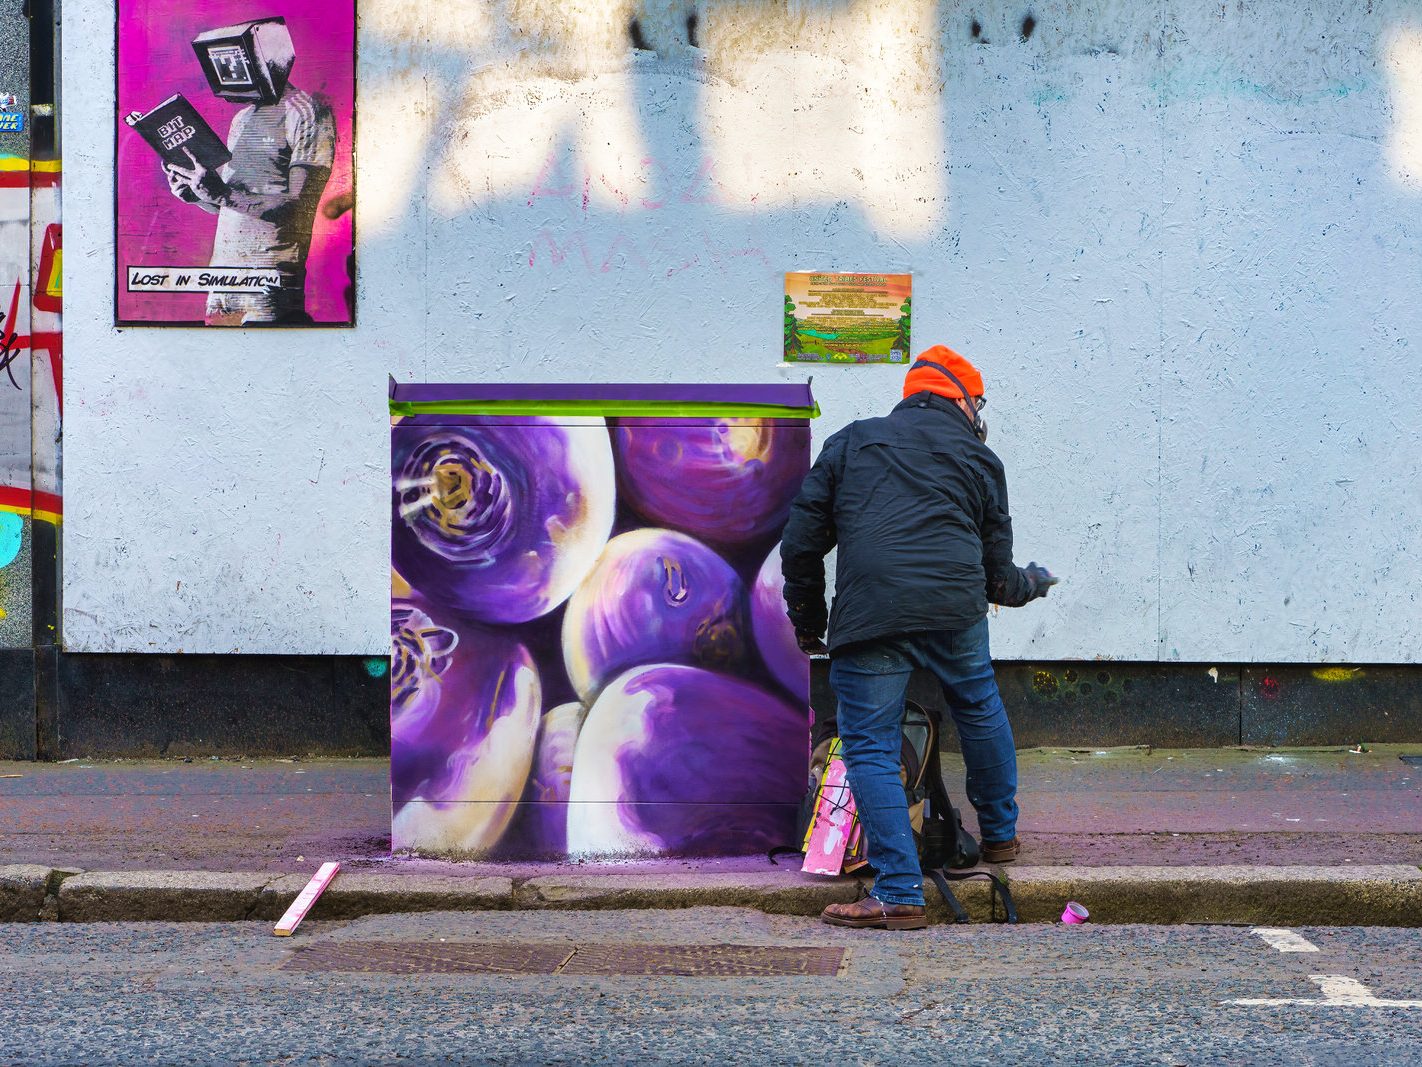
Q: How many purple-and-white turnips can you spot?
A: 7